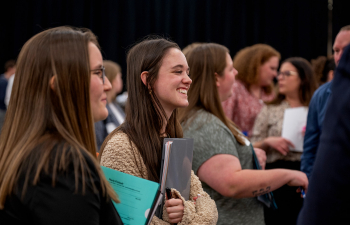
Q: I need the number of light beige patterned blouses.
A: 1